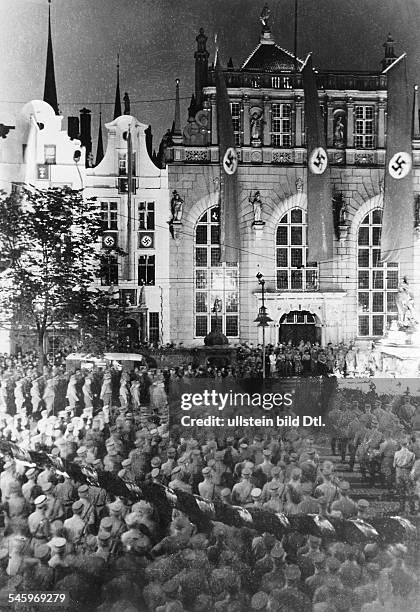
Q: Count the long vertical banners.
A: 3